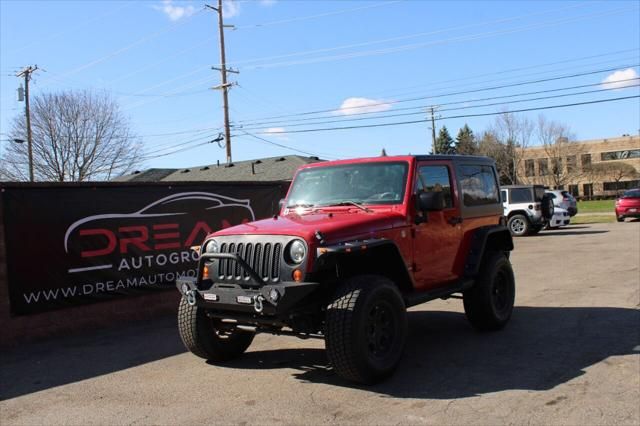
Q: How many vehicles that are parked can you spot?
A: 5